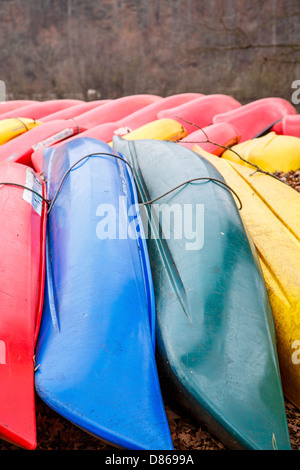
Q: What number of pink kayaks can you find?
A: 11